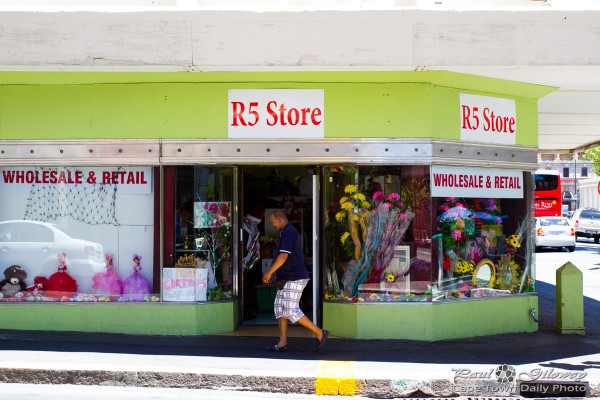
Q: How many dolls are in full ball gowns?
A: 3